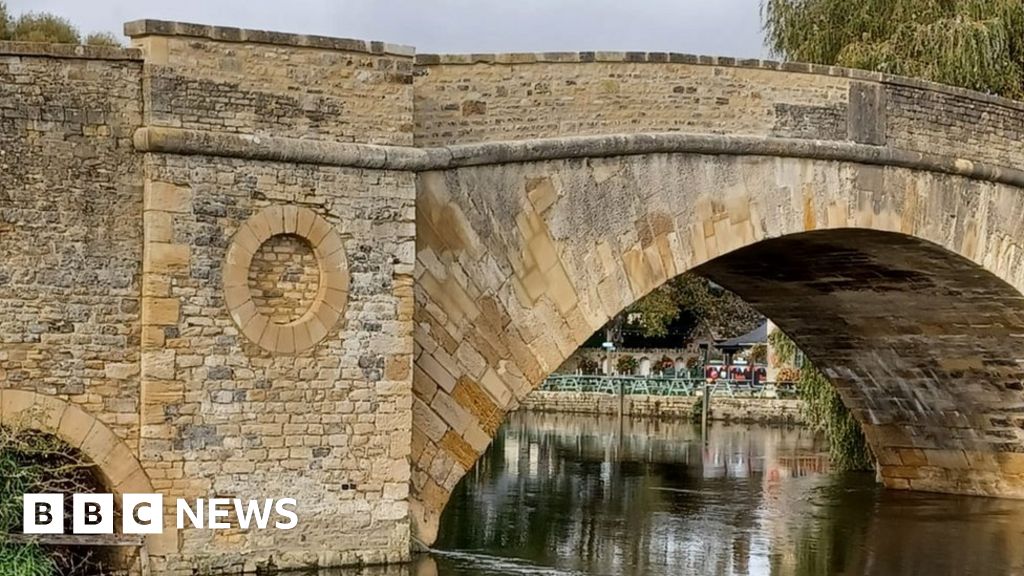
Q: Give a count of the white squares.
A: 3